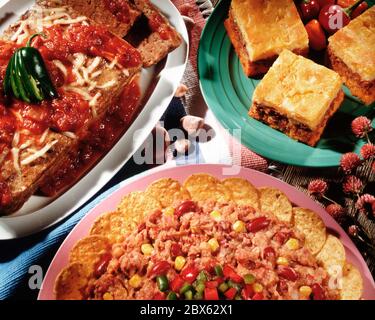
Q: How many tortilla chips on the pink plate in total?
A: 11